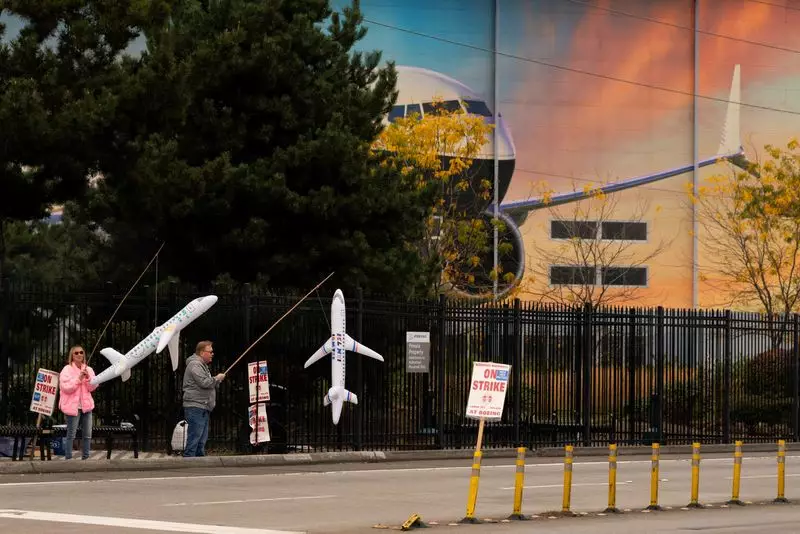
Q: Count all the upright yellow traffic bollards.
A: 8